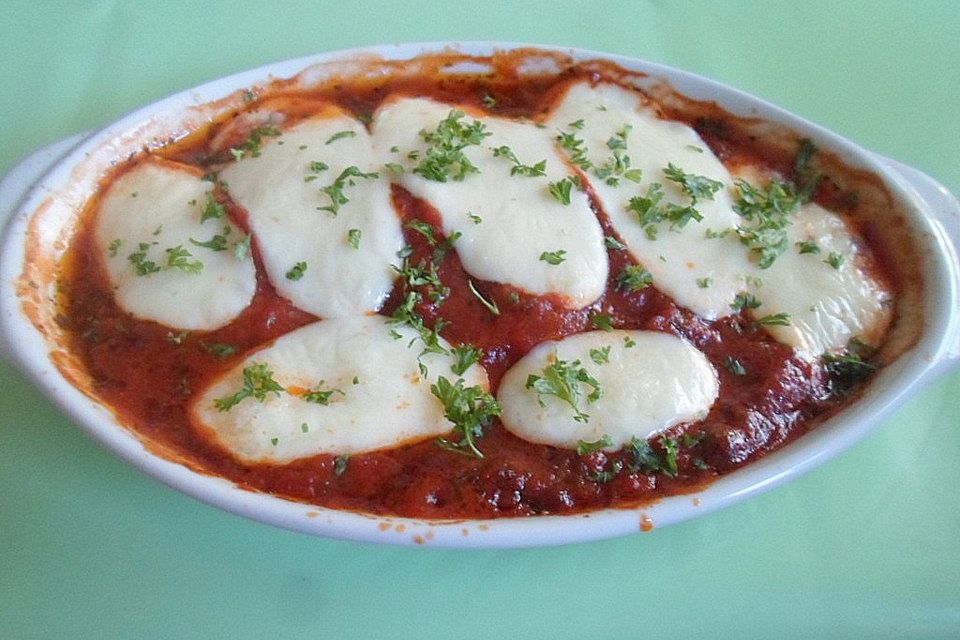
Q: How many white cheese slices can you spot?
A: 7